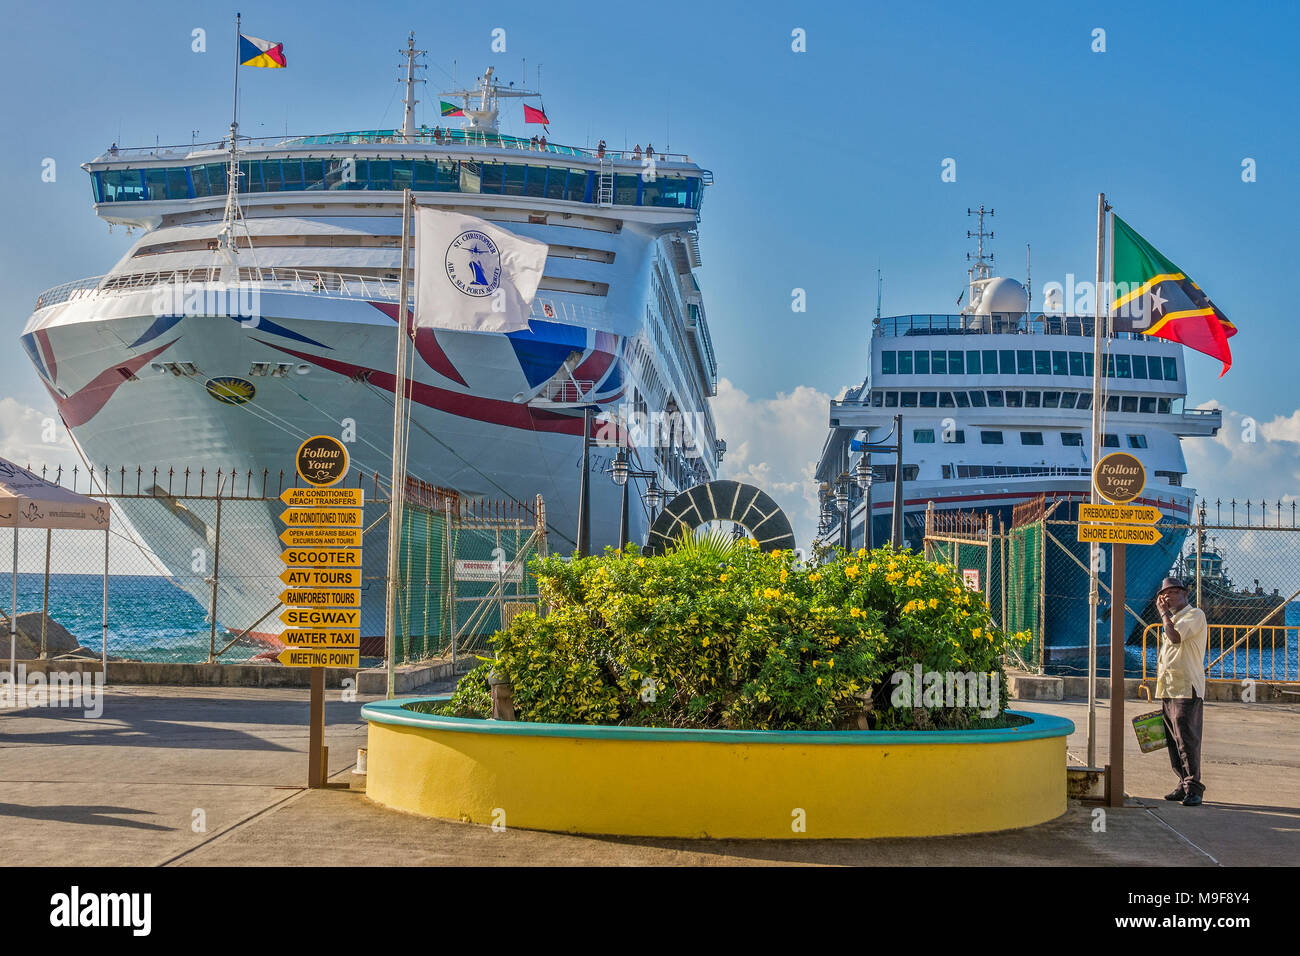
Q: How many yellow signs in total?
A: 11